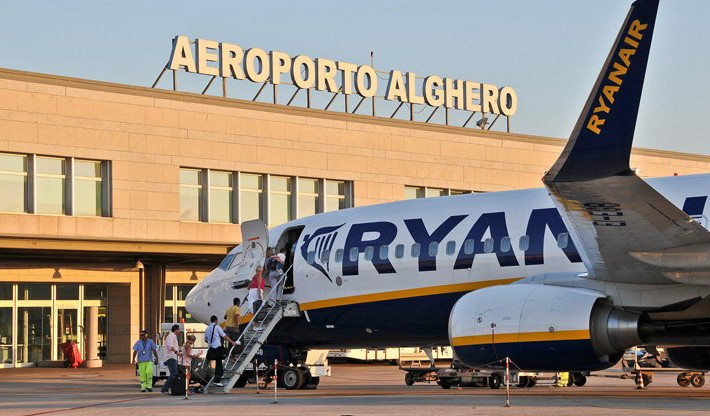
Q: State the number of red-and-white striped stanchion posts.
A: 4